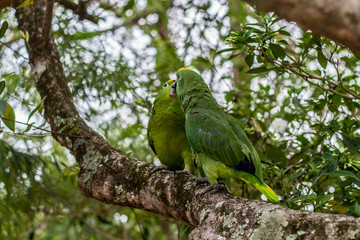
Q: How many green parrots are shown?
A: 2